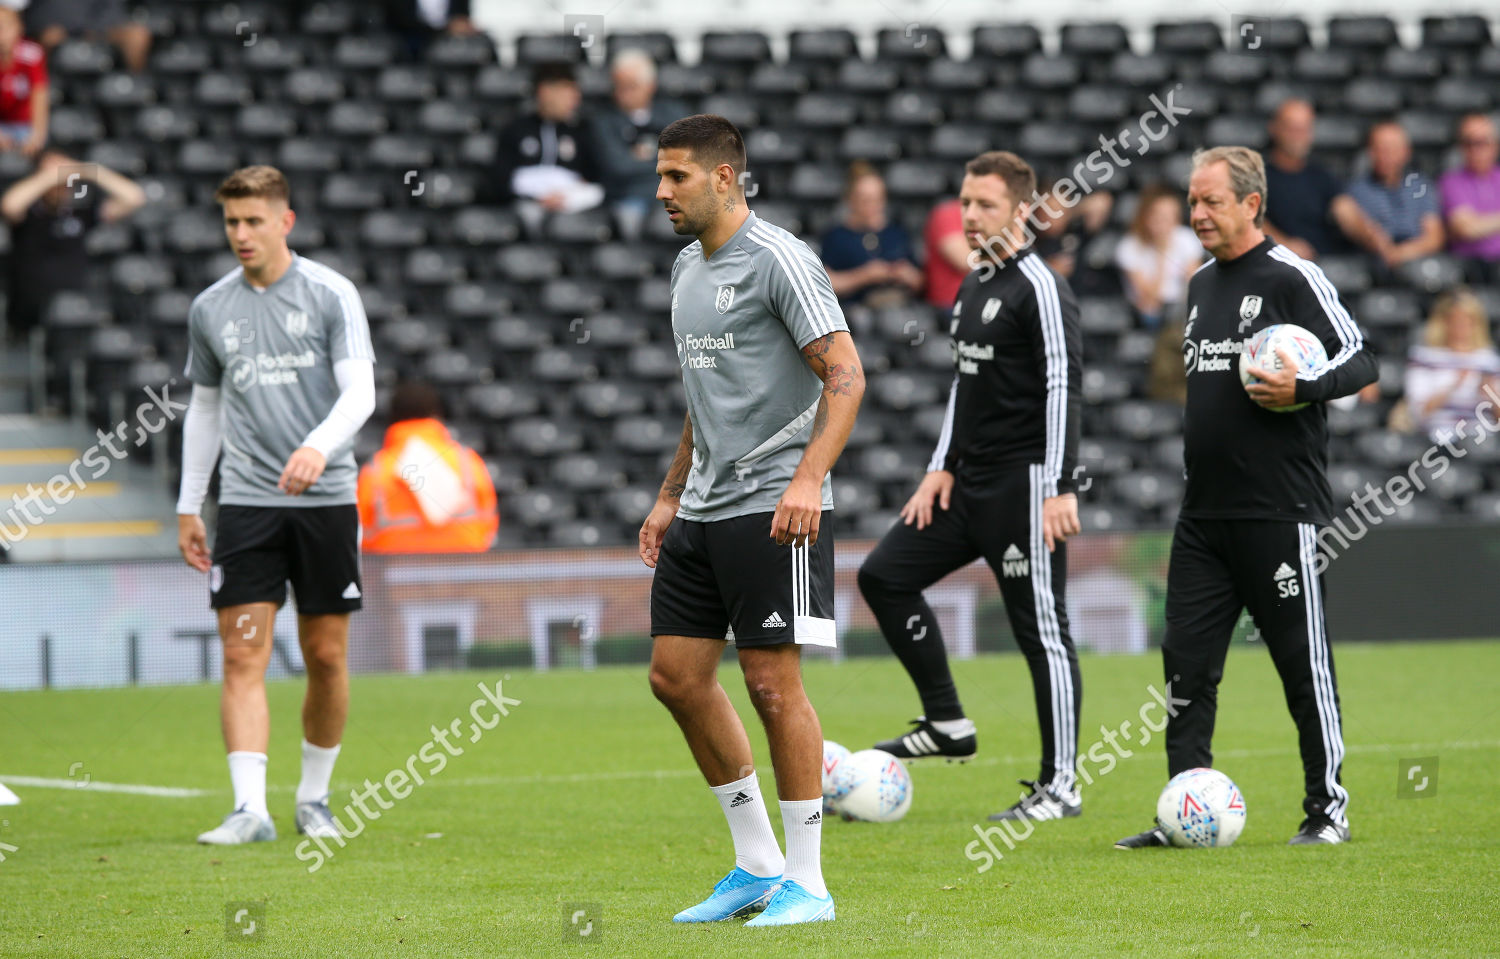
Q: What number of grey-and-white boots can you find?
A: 2